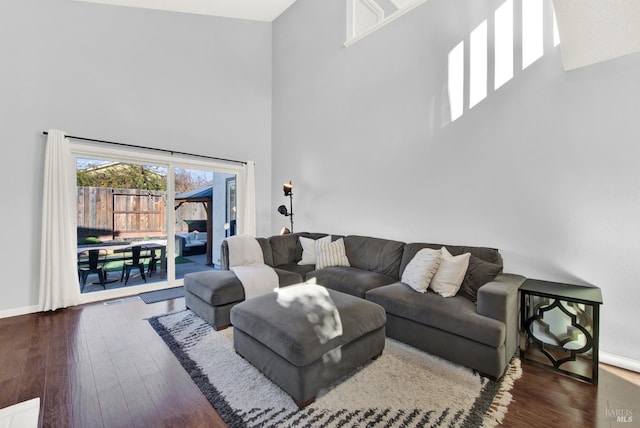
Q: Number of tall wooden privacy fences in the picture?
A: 1